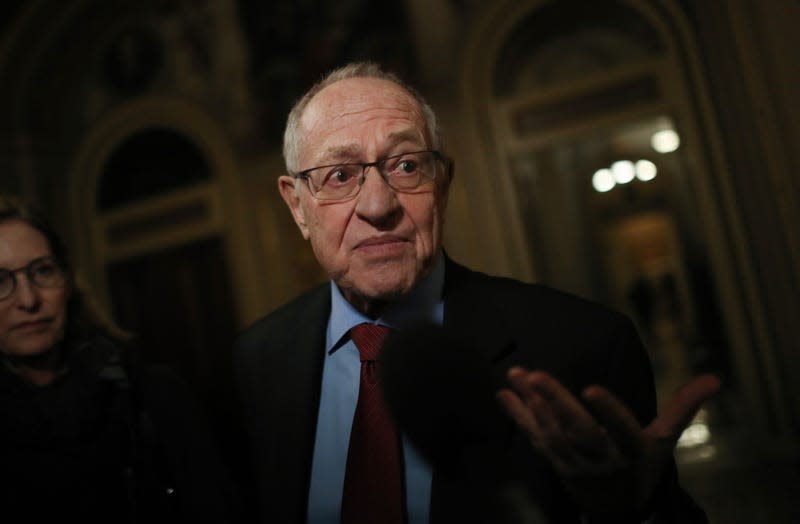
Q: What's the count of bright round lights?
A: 4